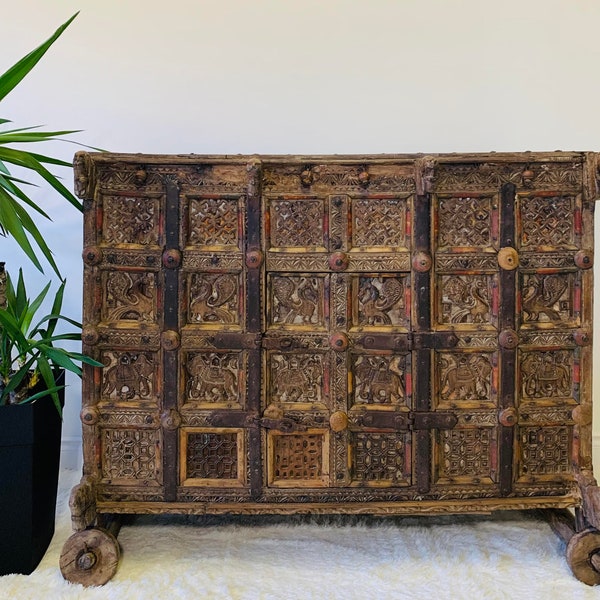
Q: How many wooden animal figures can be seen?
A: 12